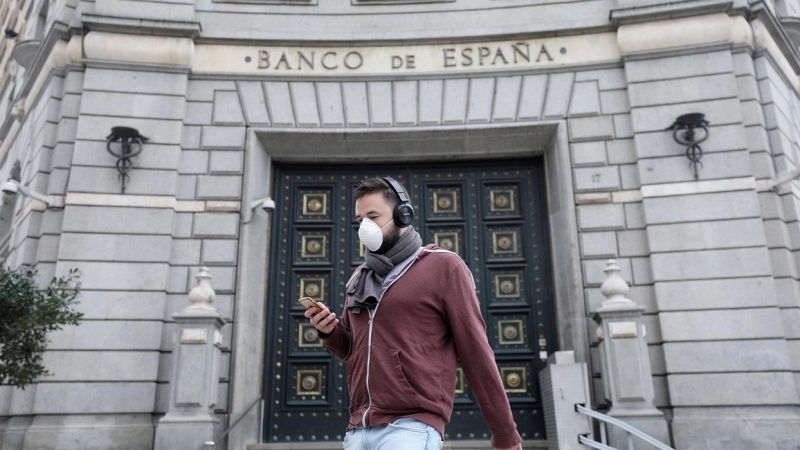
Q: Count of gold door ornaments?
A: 14